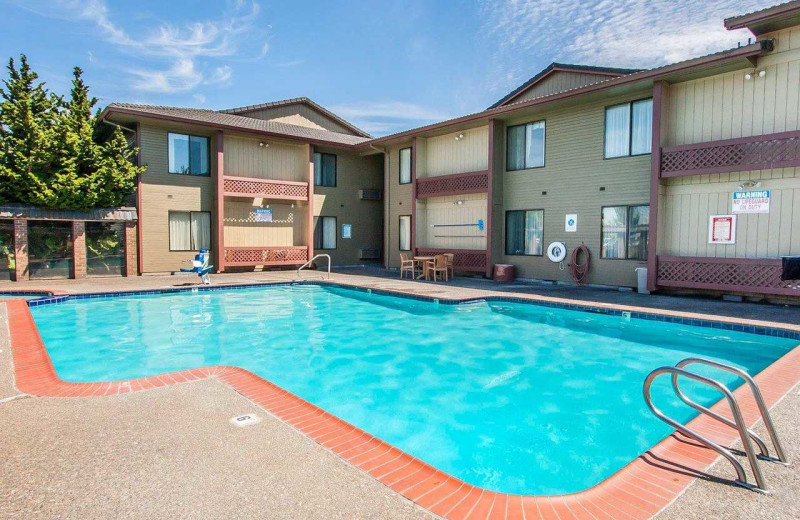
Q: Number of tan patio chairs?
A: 3